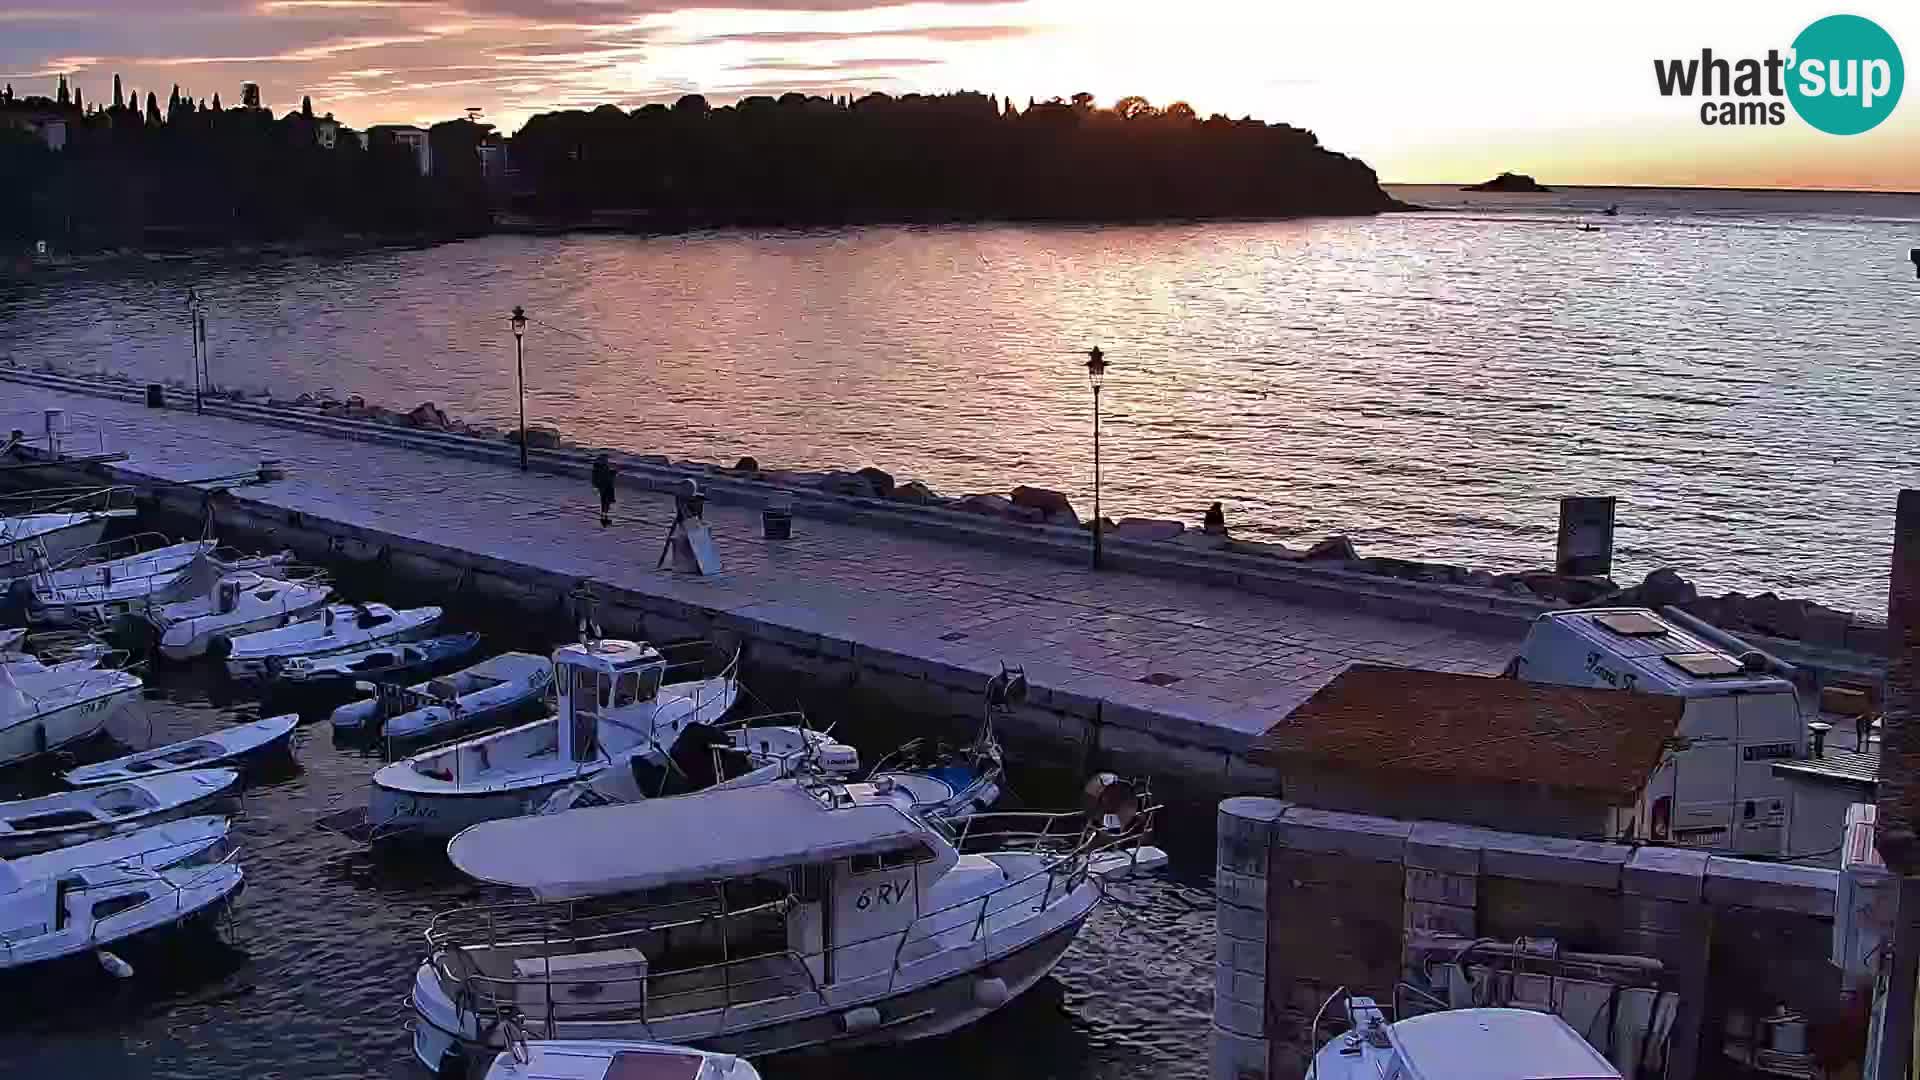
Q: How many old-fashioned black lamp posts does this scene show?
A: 3